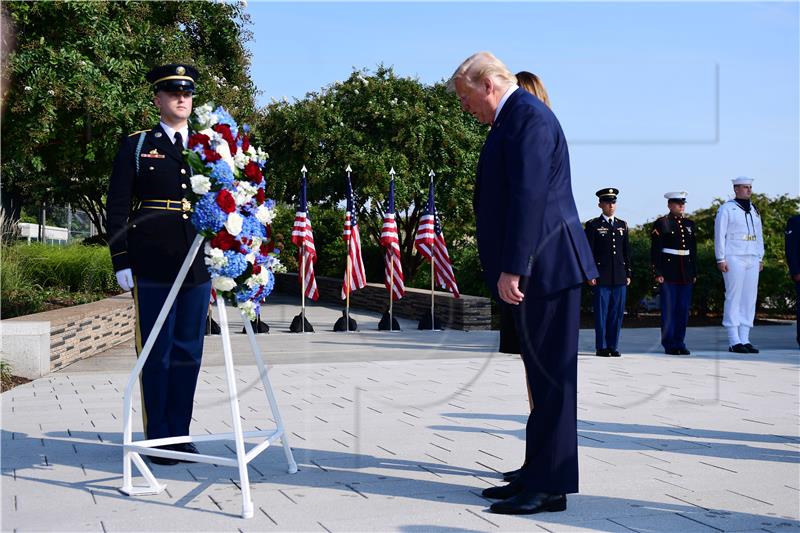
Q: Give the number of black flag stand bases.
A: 6